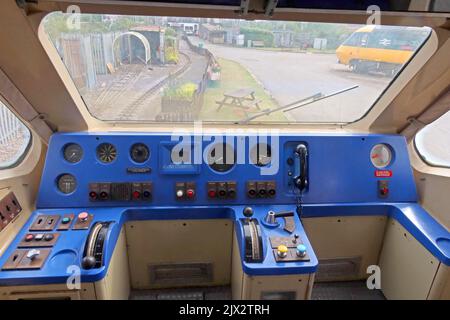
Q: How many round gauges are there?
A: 7